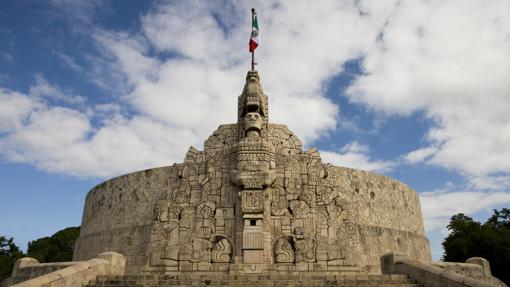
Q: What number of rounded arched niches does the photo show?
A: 2